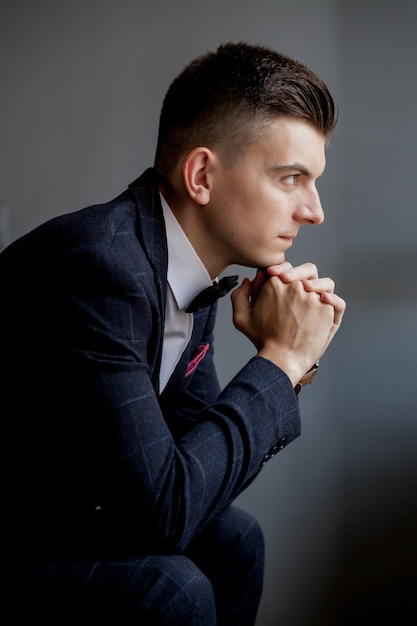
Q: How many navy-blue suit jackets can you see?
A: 1